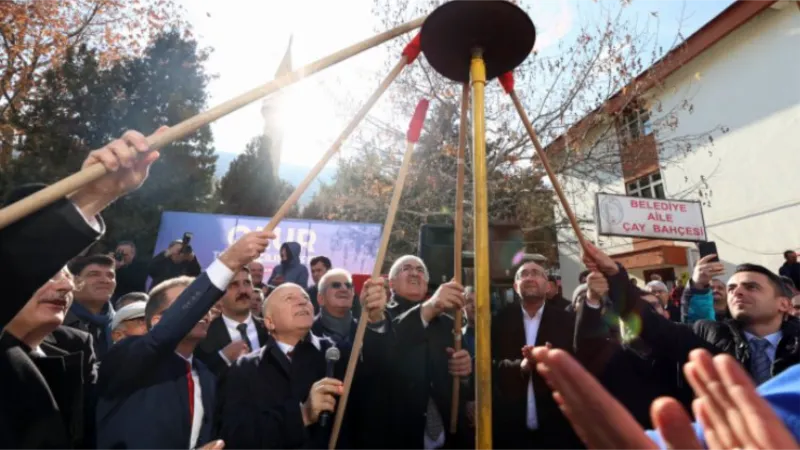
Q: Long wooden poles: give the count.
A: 5